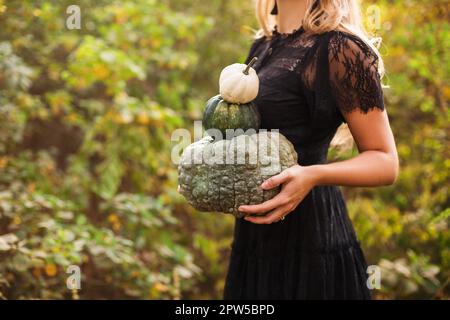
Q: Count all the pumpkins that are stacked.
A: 3